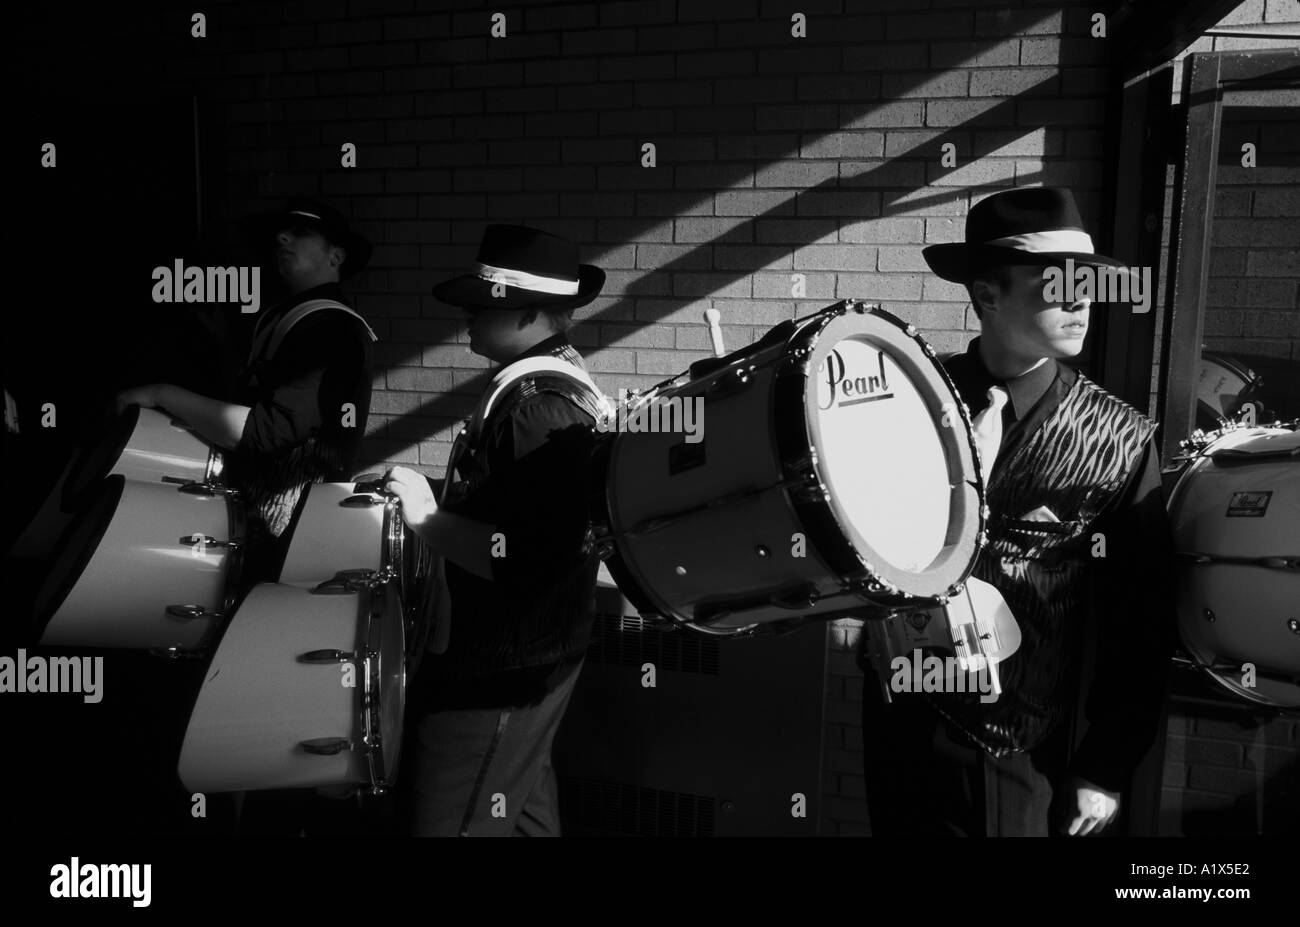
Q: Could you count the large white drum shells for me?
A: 6